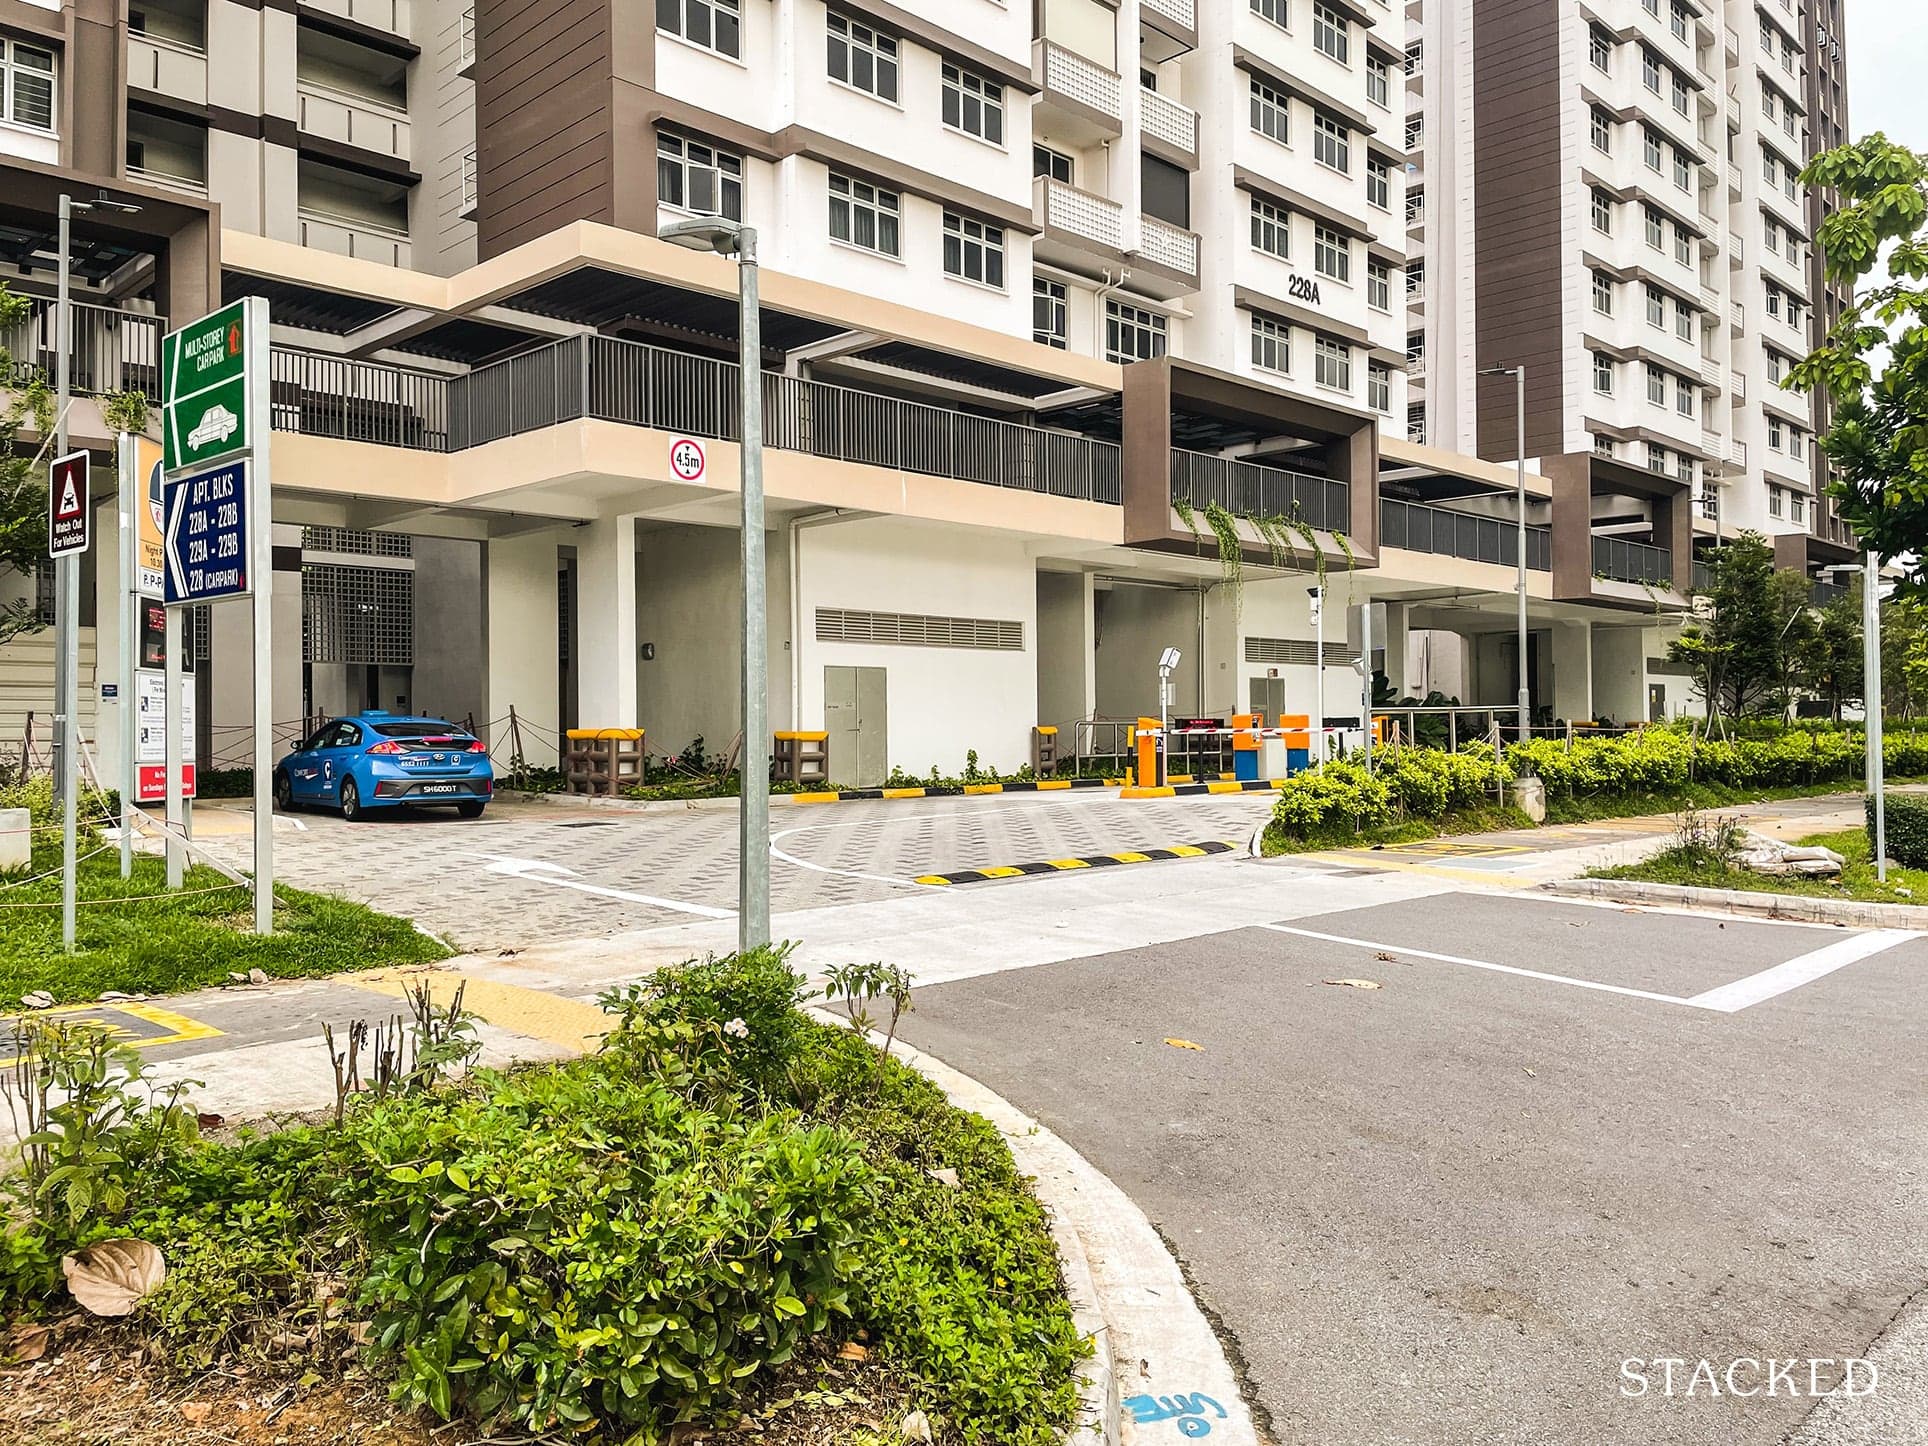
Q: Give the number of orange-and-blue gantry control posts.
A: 2